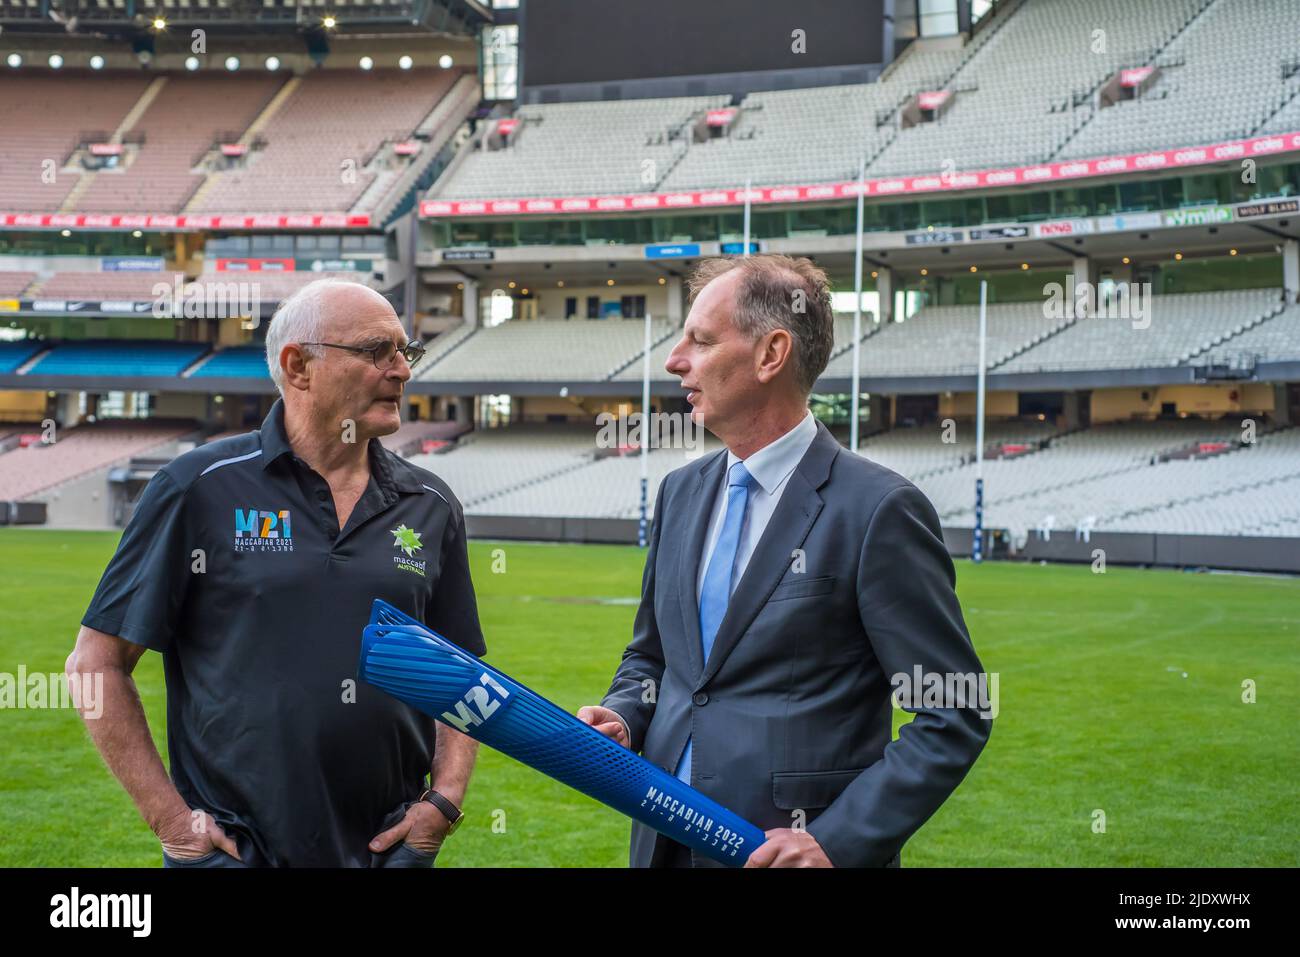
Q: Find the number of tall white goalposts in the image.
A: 4